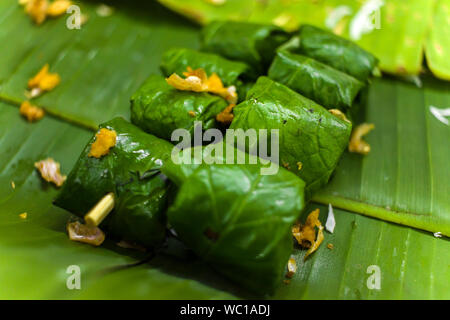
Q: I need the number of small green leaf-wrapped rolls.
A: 8